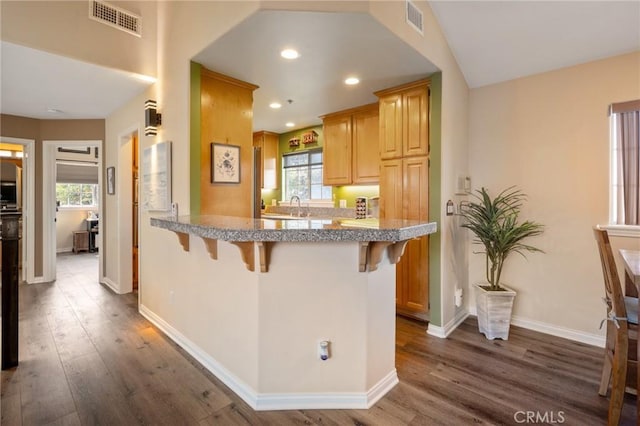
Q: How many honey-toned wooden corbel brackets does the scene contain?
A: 7